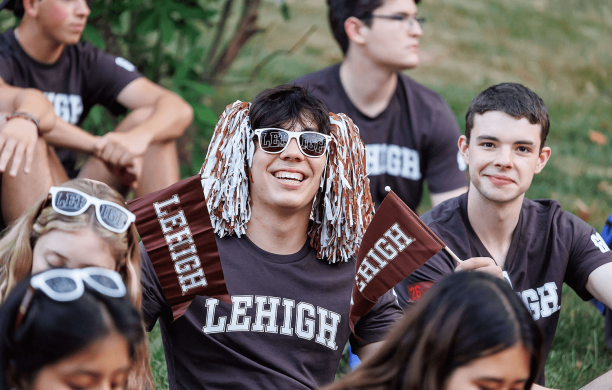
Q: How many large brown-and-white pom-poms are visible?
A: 2